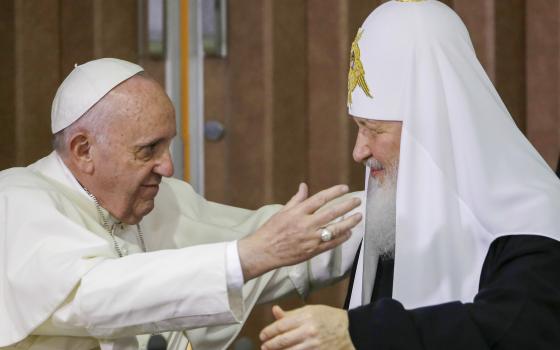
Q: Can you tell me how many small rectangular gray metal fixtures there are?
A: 2